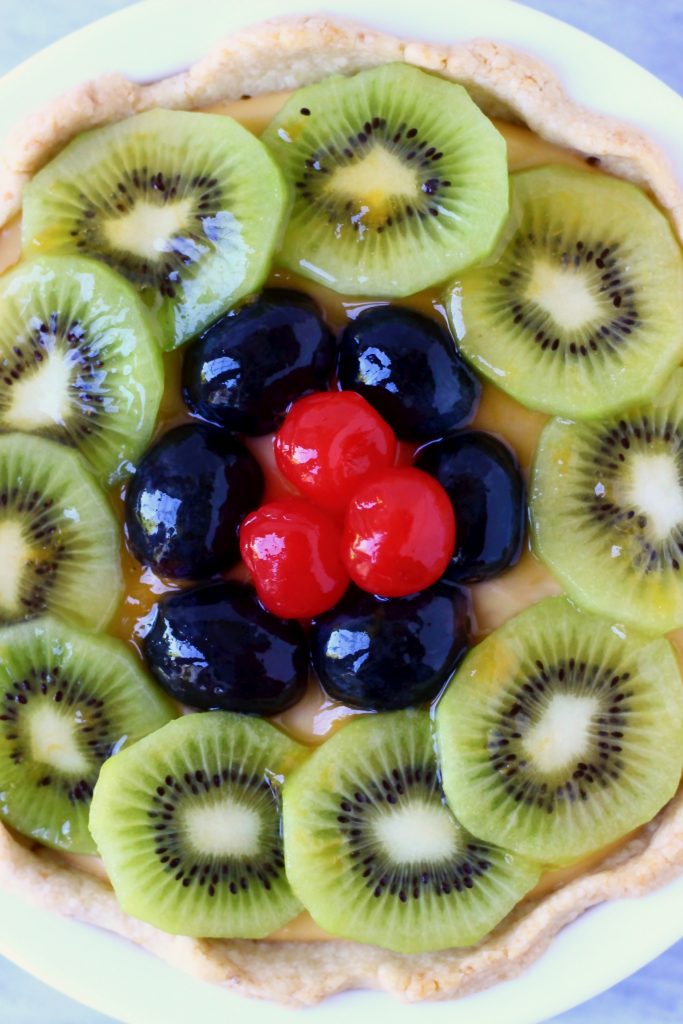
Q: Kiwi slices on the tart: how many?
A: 10